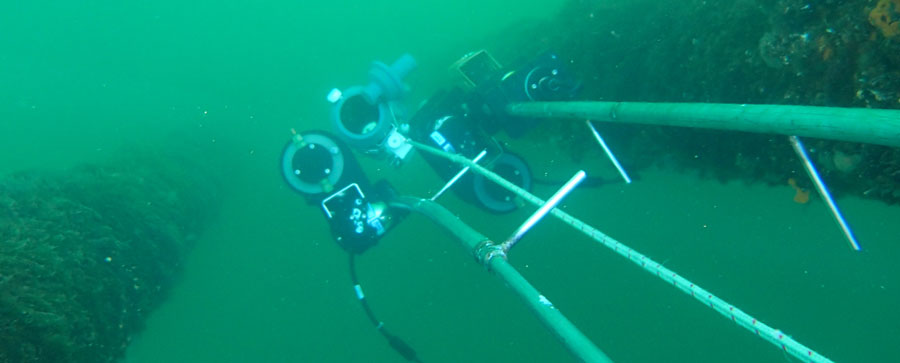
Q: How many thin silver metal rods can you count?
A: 4